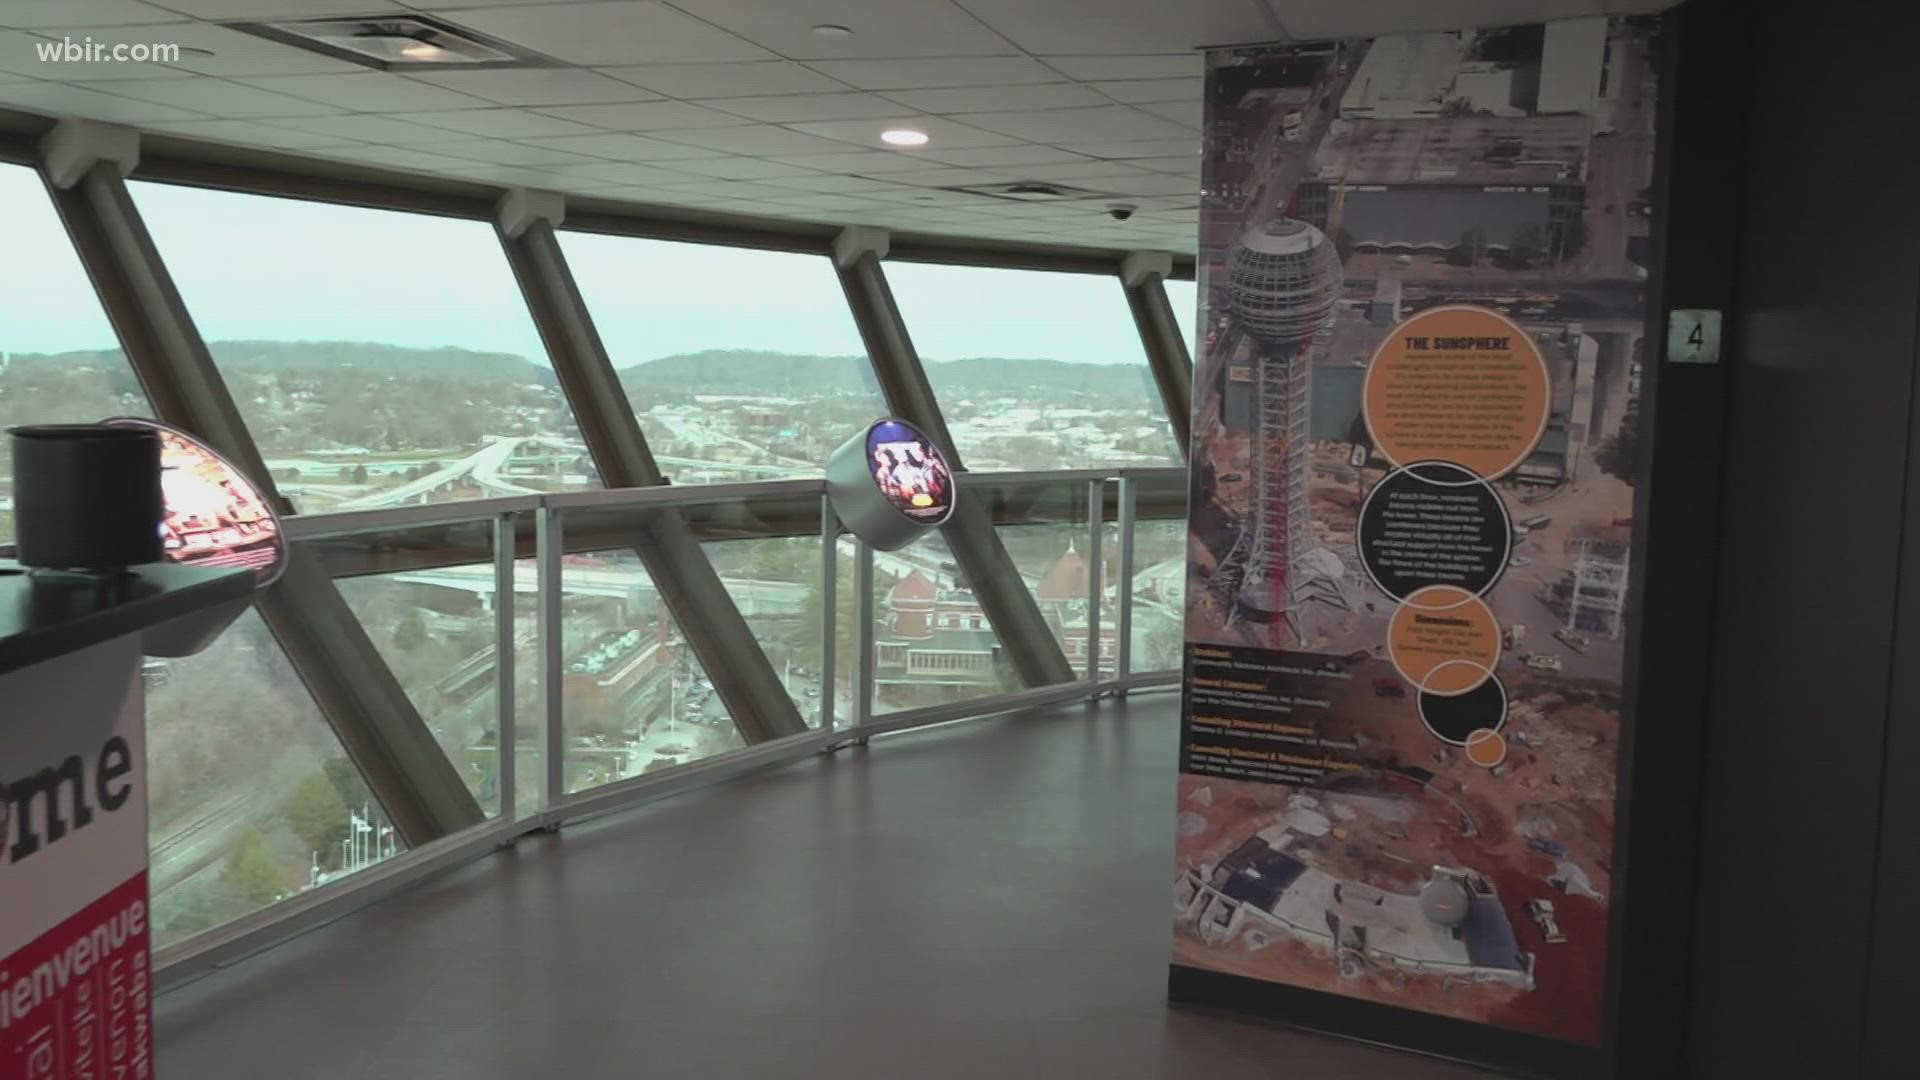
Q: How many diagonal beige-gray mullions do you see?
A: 4